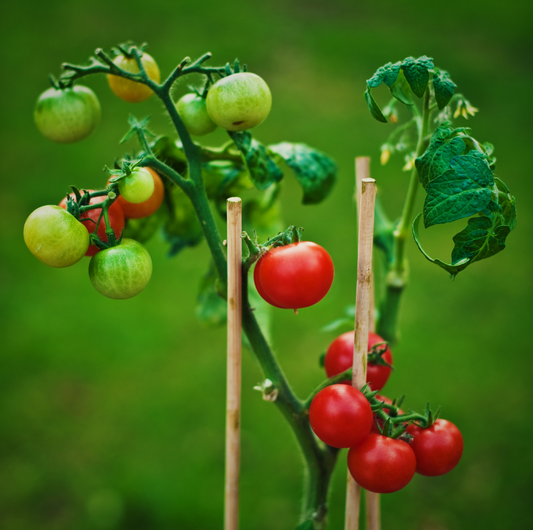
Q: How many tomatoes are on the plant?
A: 15